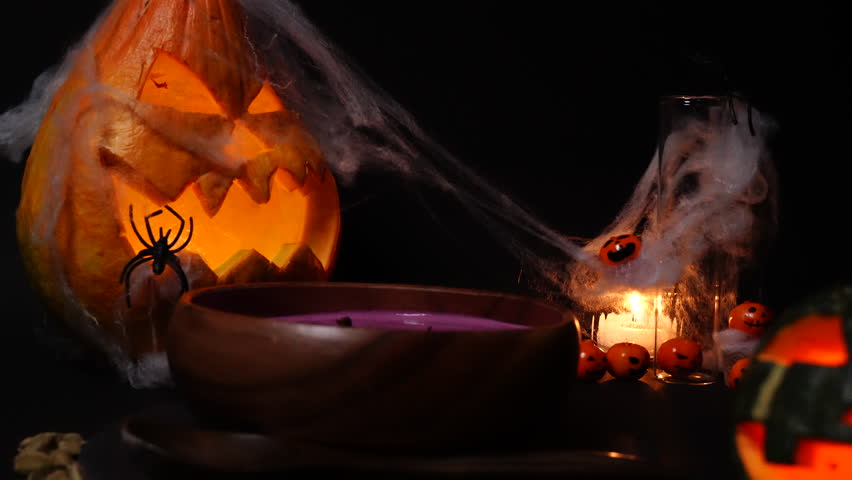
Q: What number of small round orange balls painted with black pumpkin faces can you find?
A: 6